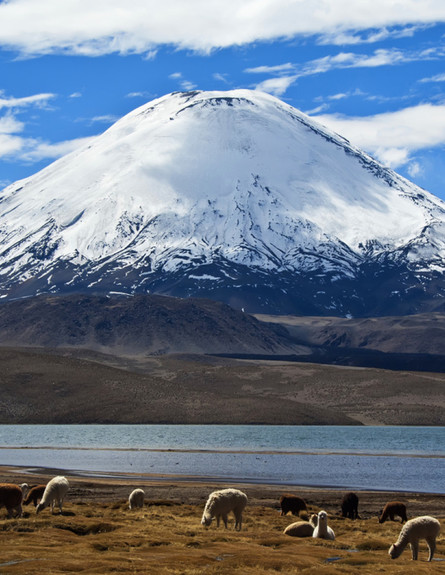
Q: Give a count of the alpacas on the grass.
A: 12